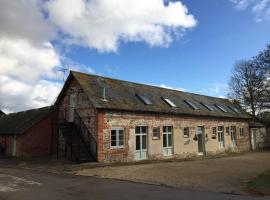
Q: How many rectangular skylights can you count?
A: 6